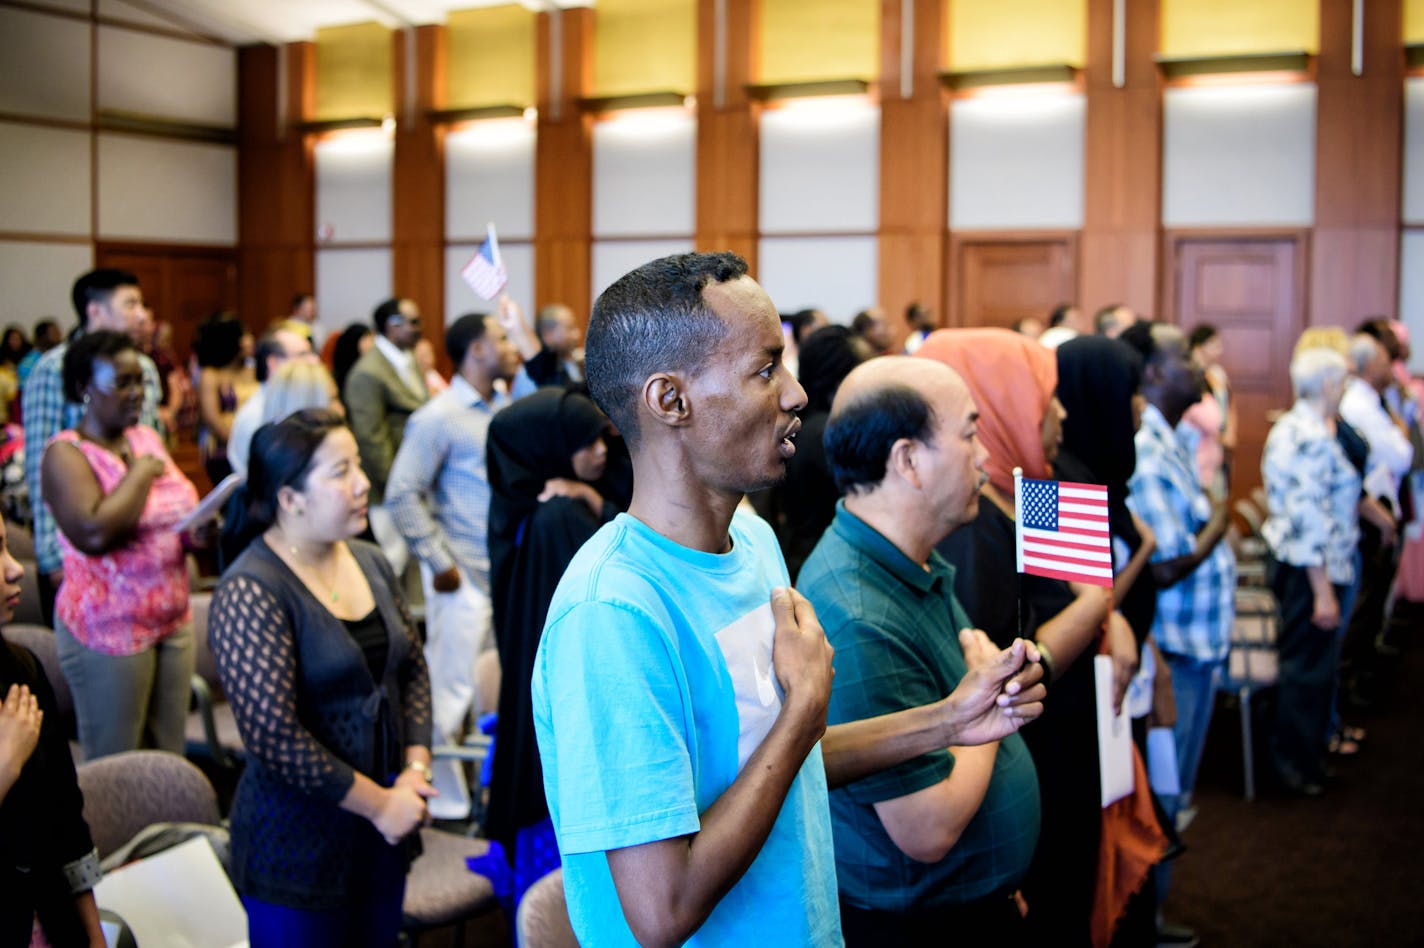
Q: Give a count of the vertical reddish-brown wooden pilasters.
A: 7